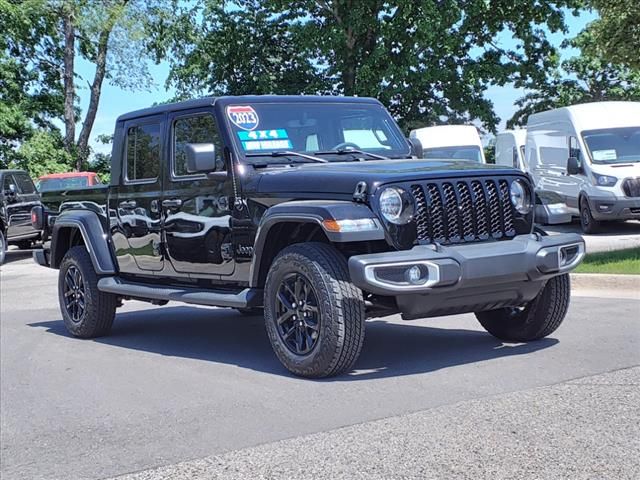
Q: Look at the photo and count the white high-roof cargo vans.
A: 3